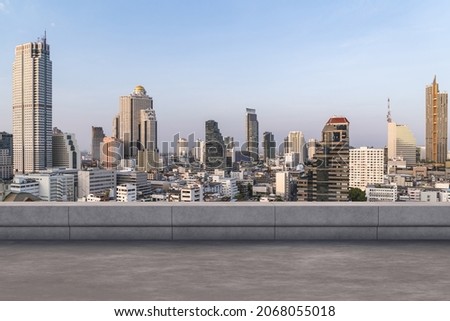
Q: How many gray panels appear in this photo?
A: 10